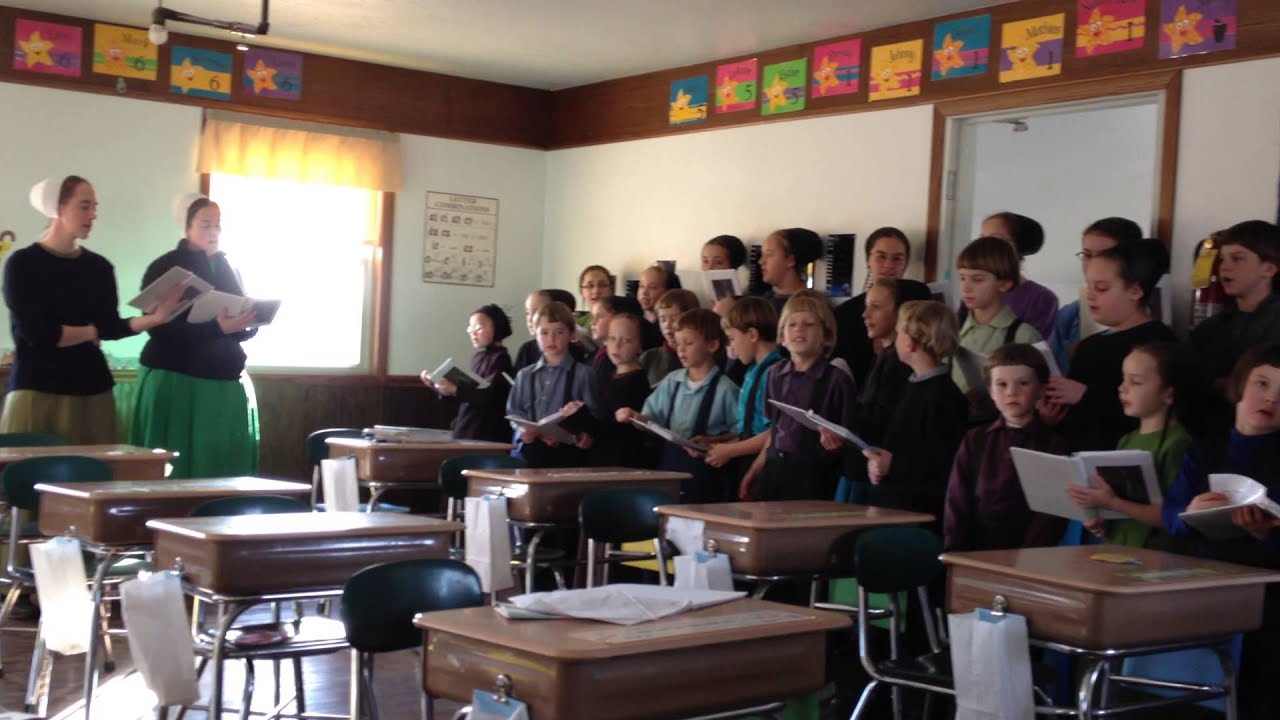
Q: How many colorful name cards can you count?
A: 13